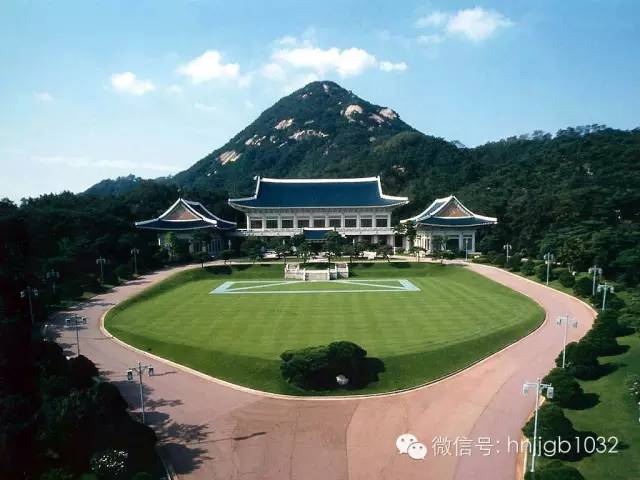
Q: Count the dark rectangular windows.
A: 9